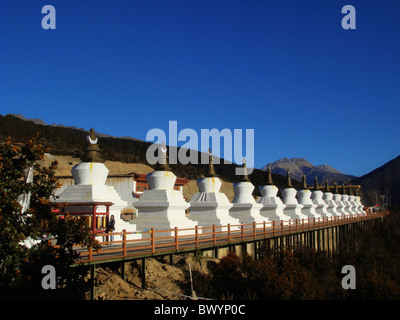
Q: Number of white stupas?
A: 13